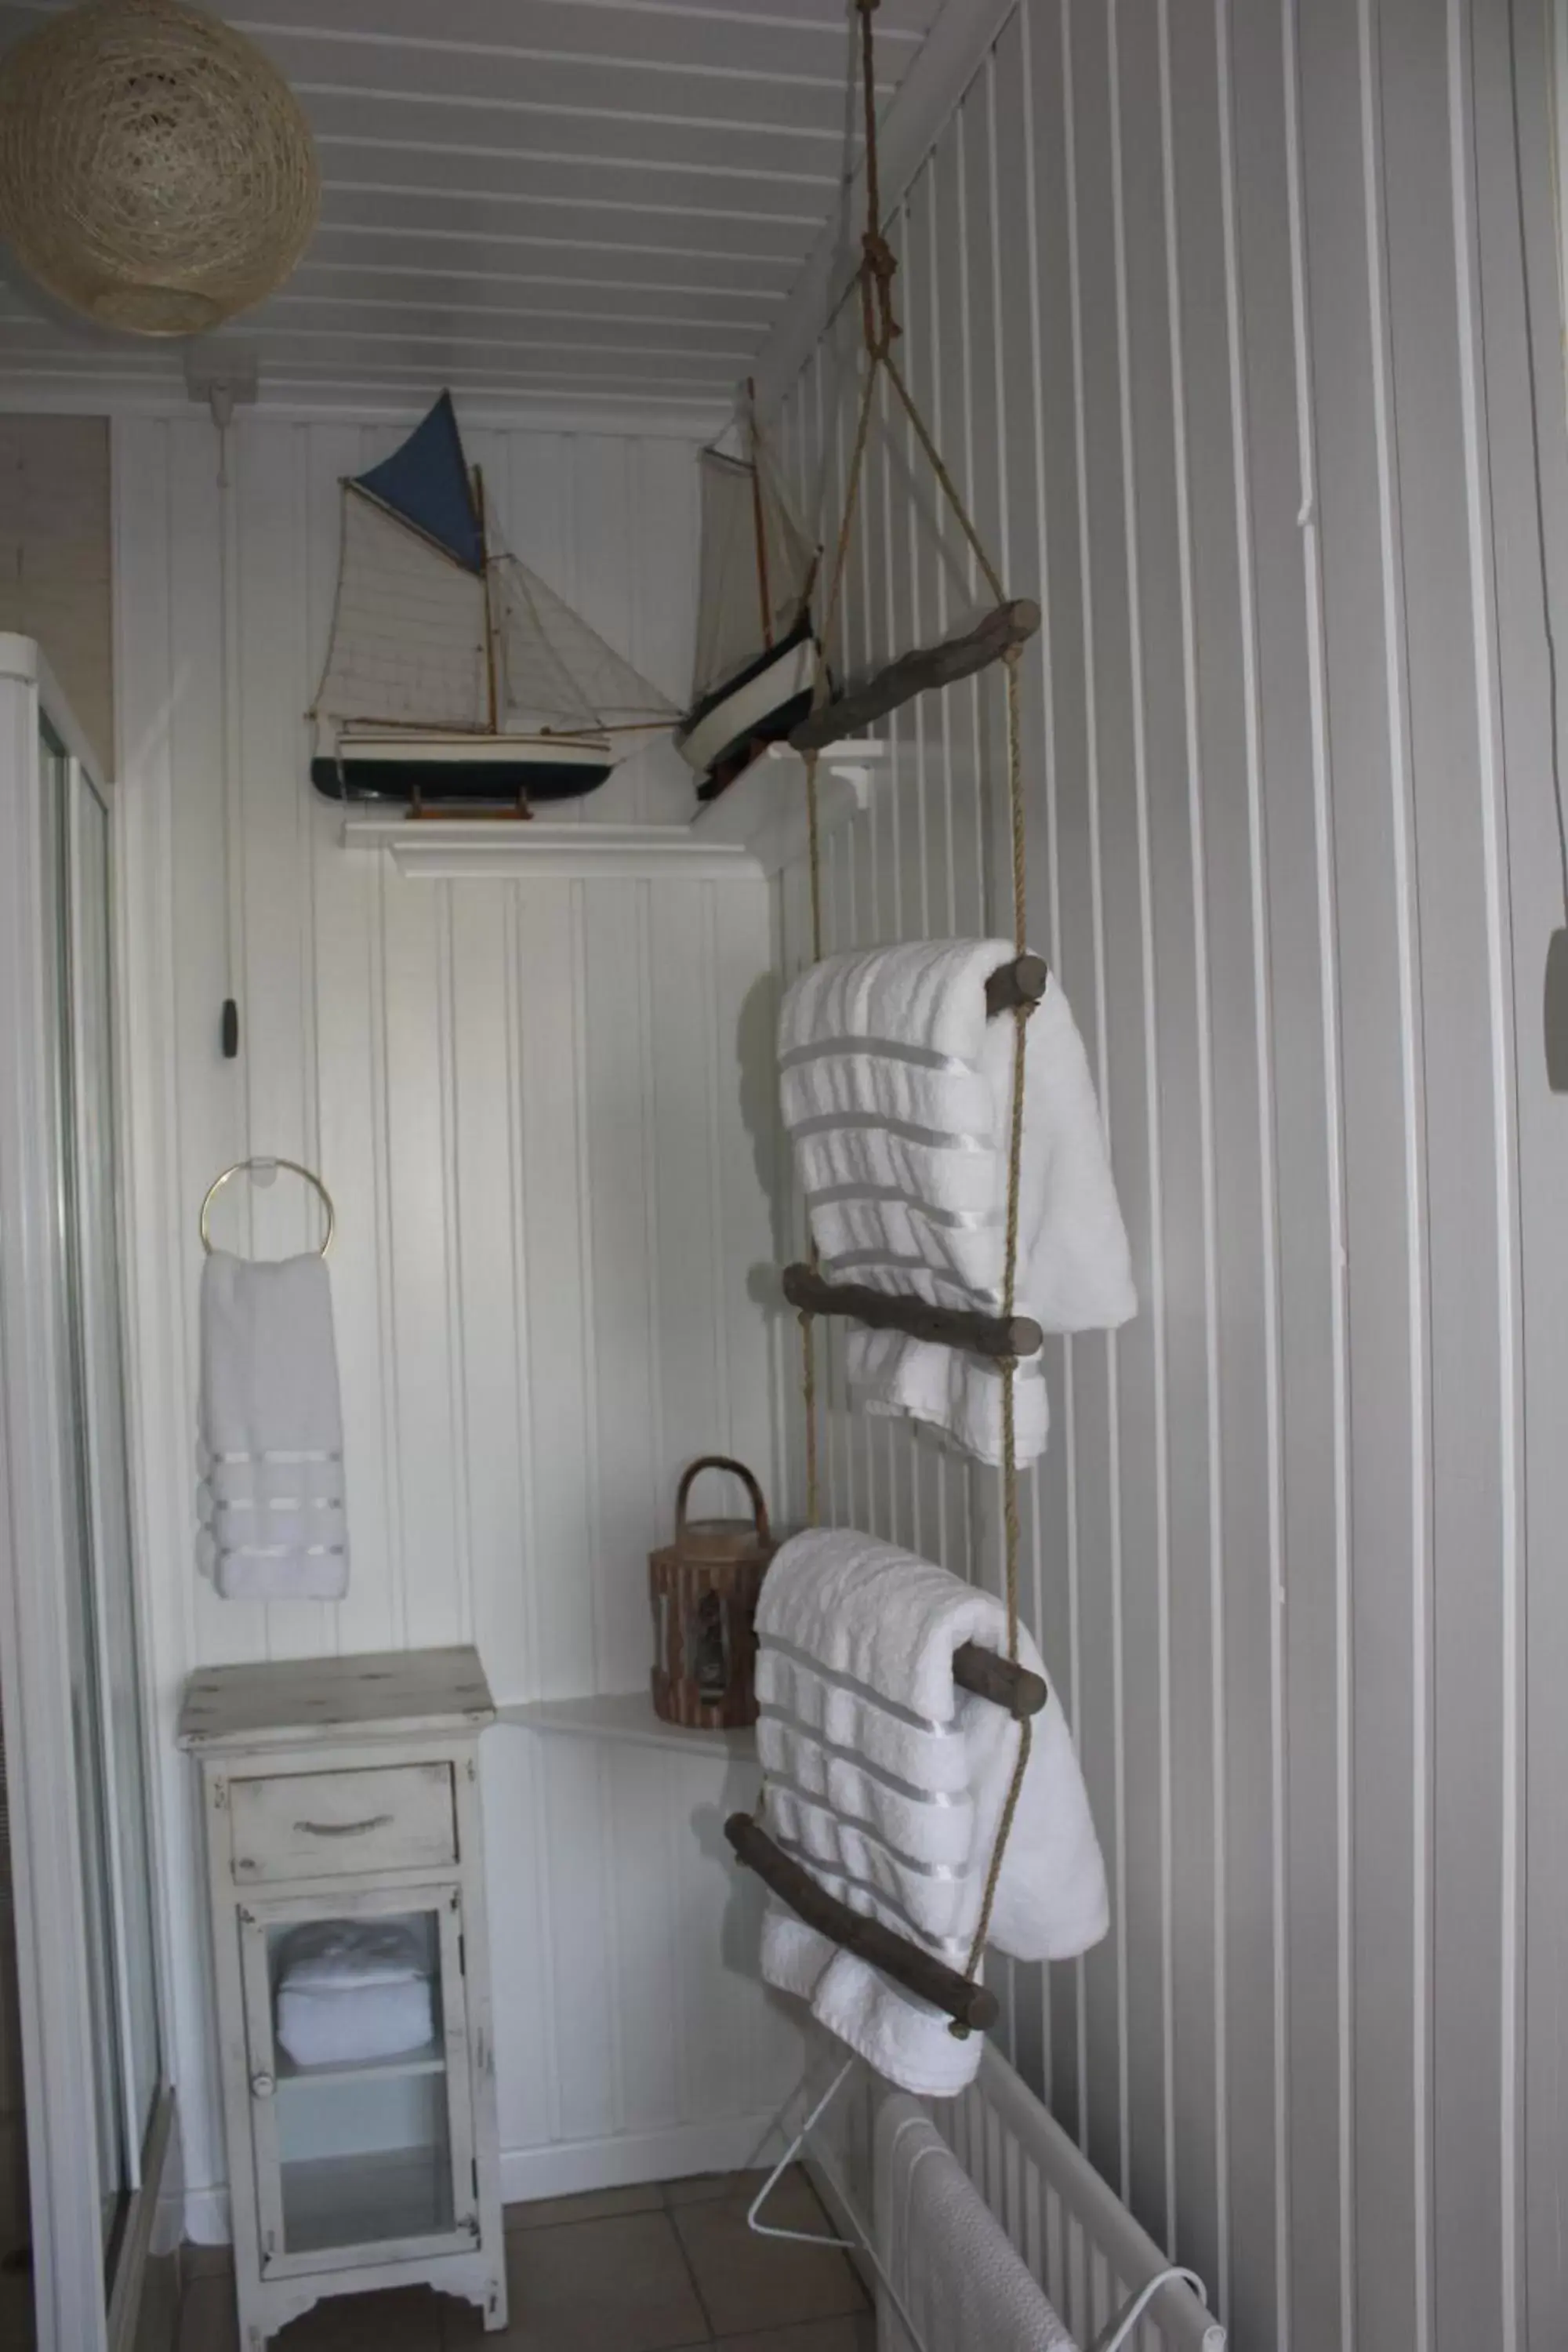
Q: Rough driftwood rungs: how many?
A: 5